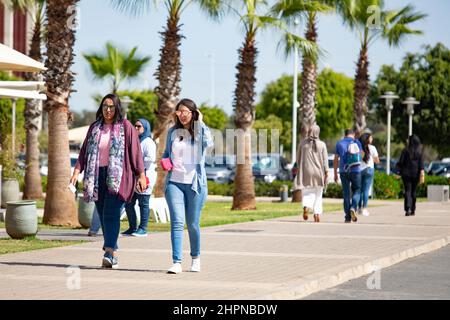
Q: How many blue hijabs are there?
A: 1